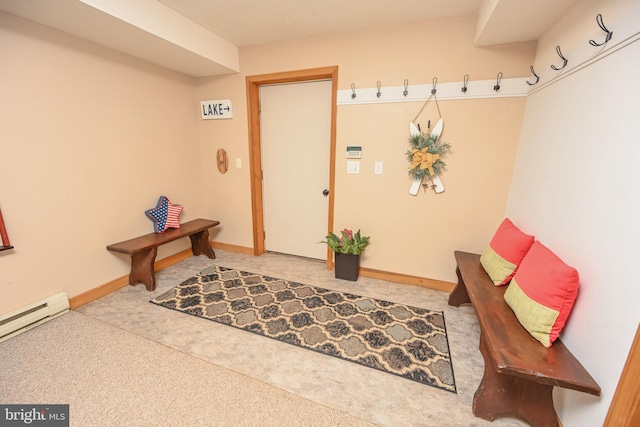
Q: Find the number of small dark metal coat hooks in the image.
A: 9